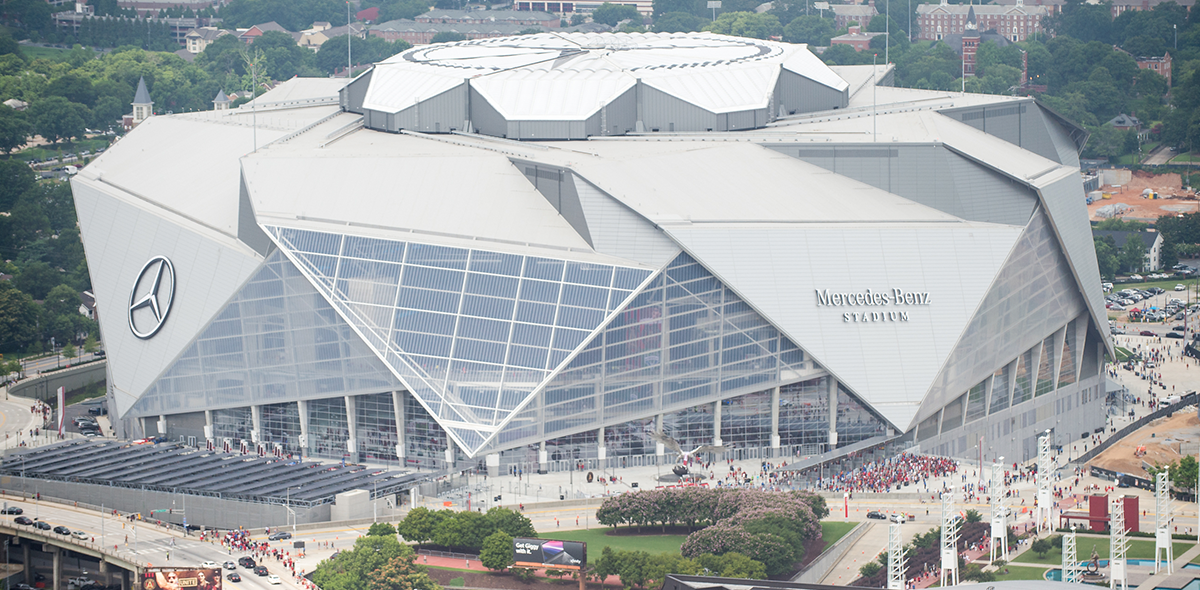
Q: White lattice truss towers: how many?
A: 7